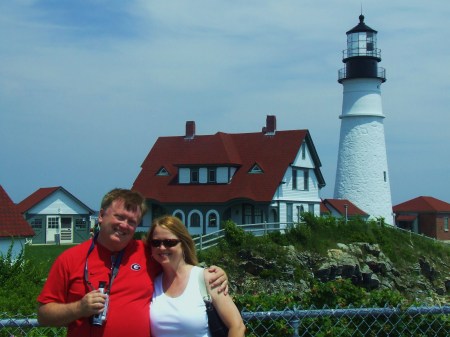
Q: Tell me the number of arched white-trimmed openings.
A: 3